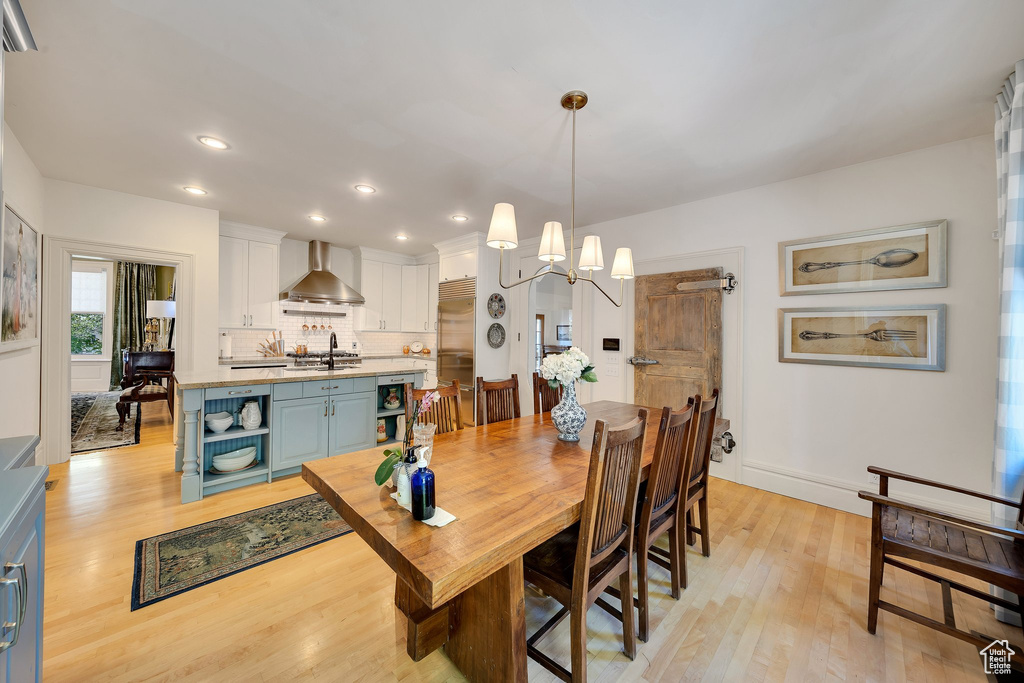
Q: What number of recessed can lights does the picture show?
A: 6